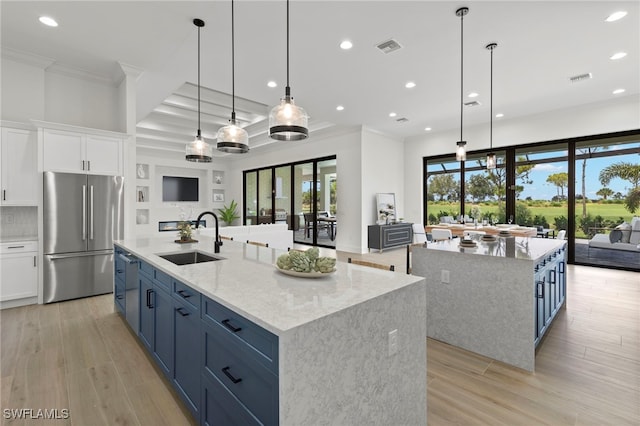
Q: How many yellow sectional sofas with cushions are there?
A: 0